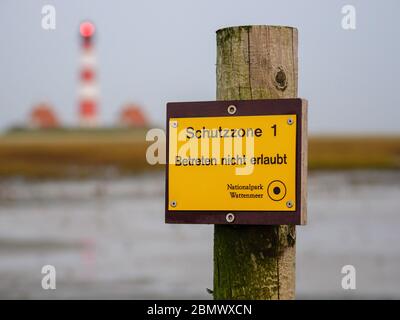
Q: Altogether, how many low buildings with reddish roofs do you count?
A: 2